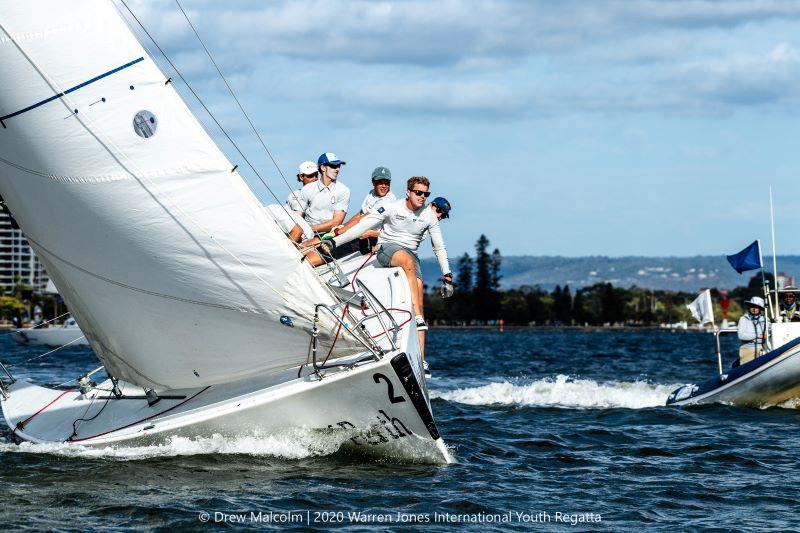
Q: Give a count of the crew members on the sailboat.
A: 5